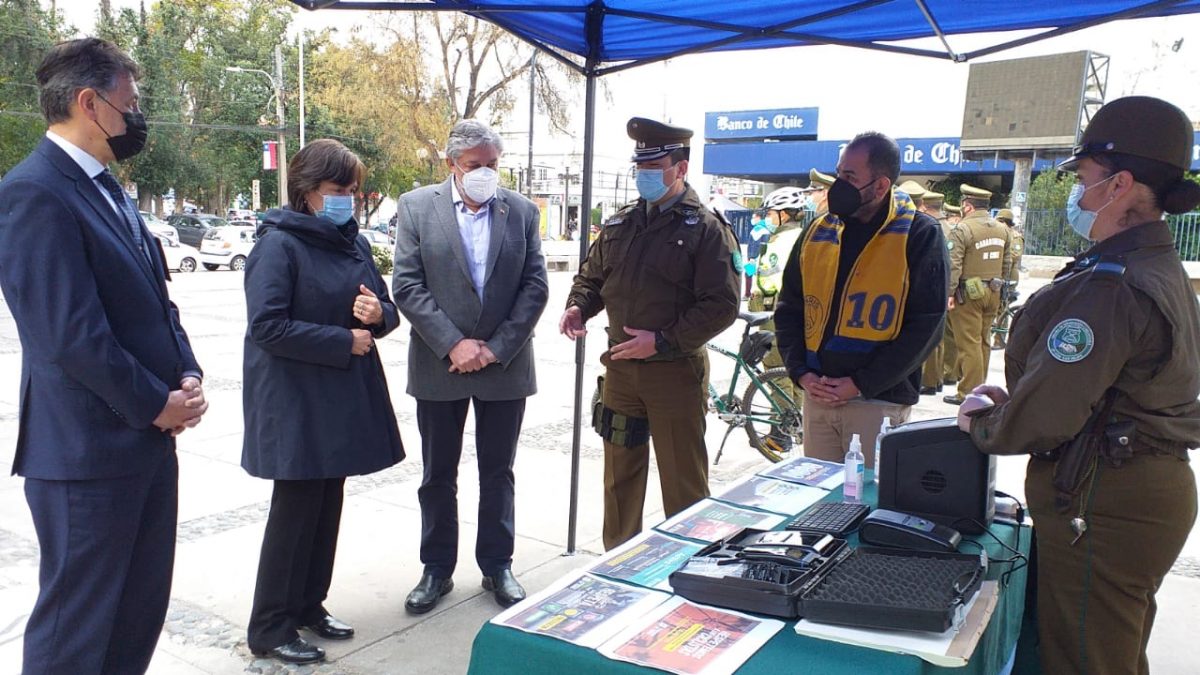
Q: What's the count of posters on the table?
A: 6